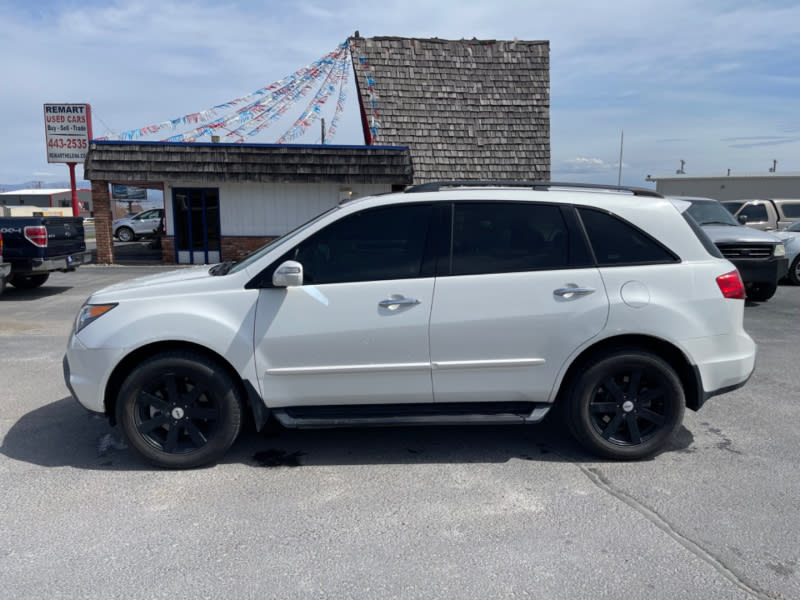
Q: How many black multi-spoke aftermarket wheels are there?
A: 2